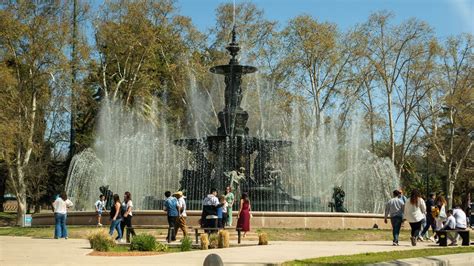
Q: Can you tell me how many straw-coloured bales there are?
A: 3